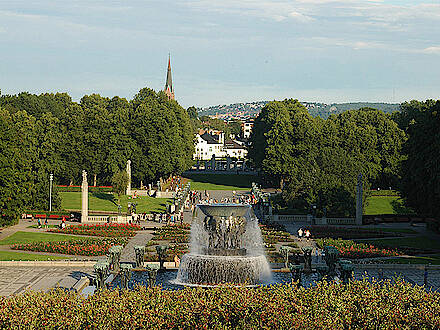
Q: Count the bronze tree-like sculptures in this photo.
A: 12